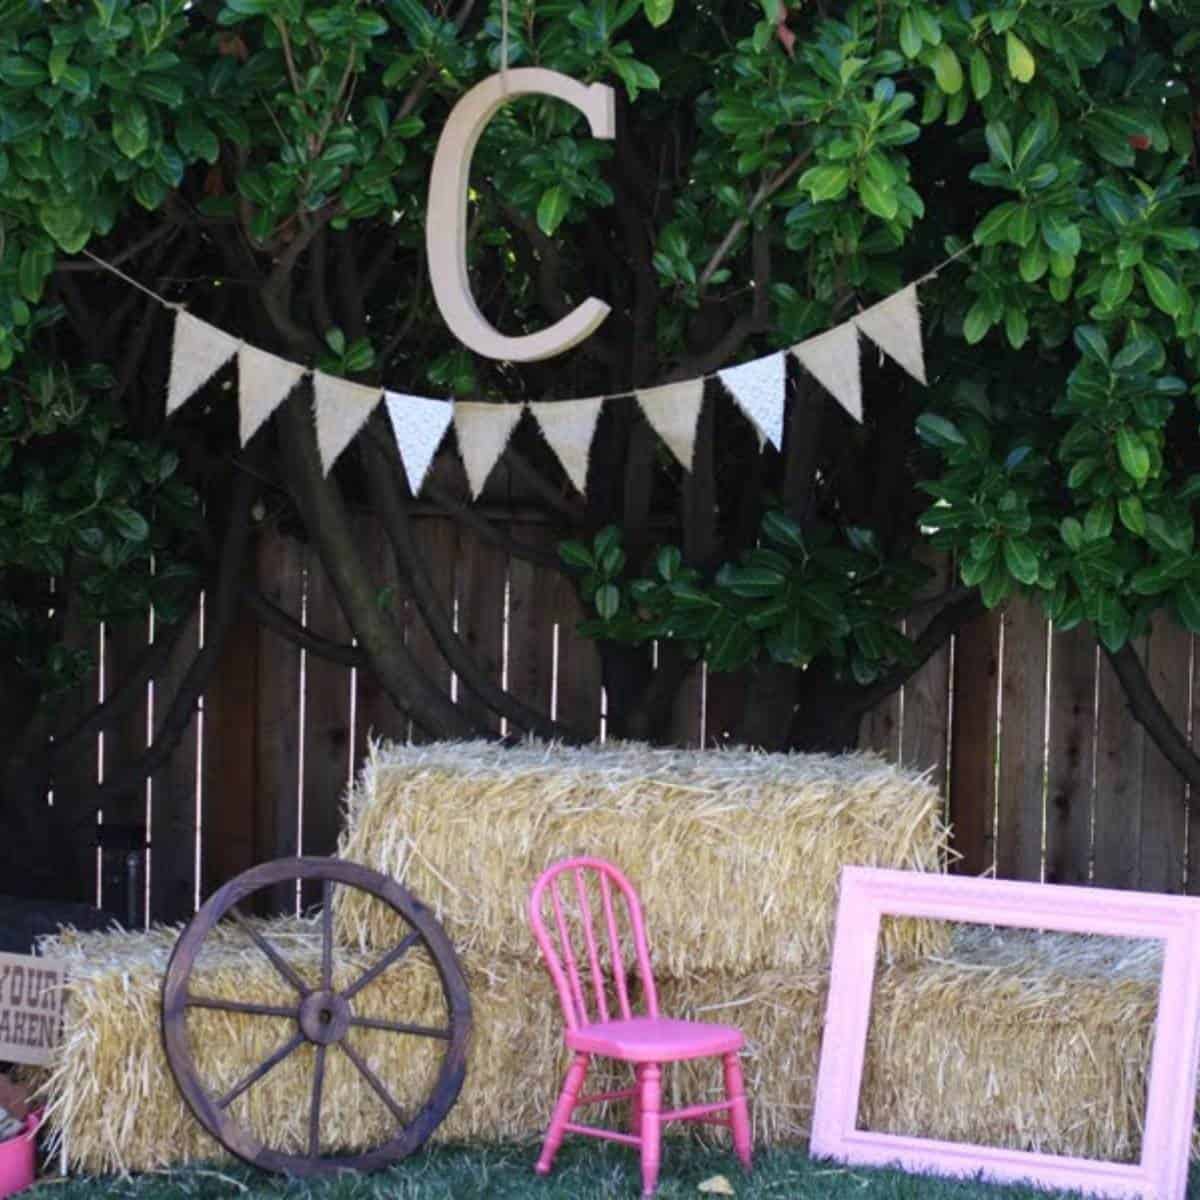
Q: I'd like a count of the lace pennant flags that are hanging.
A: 2